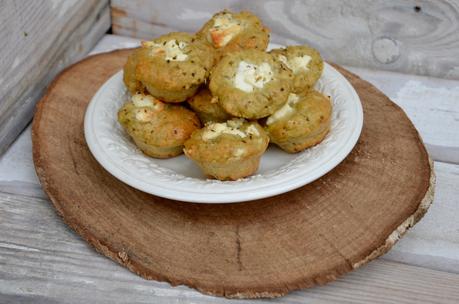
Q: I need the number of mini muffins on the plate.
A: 9